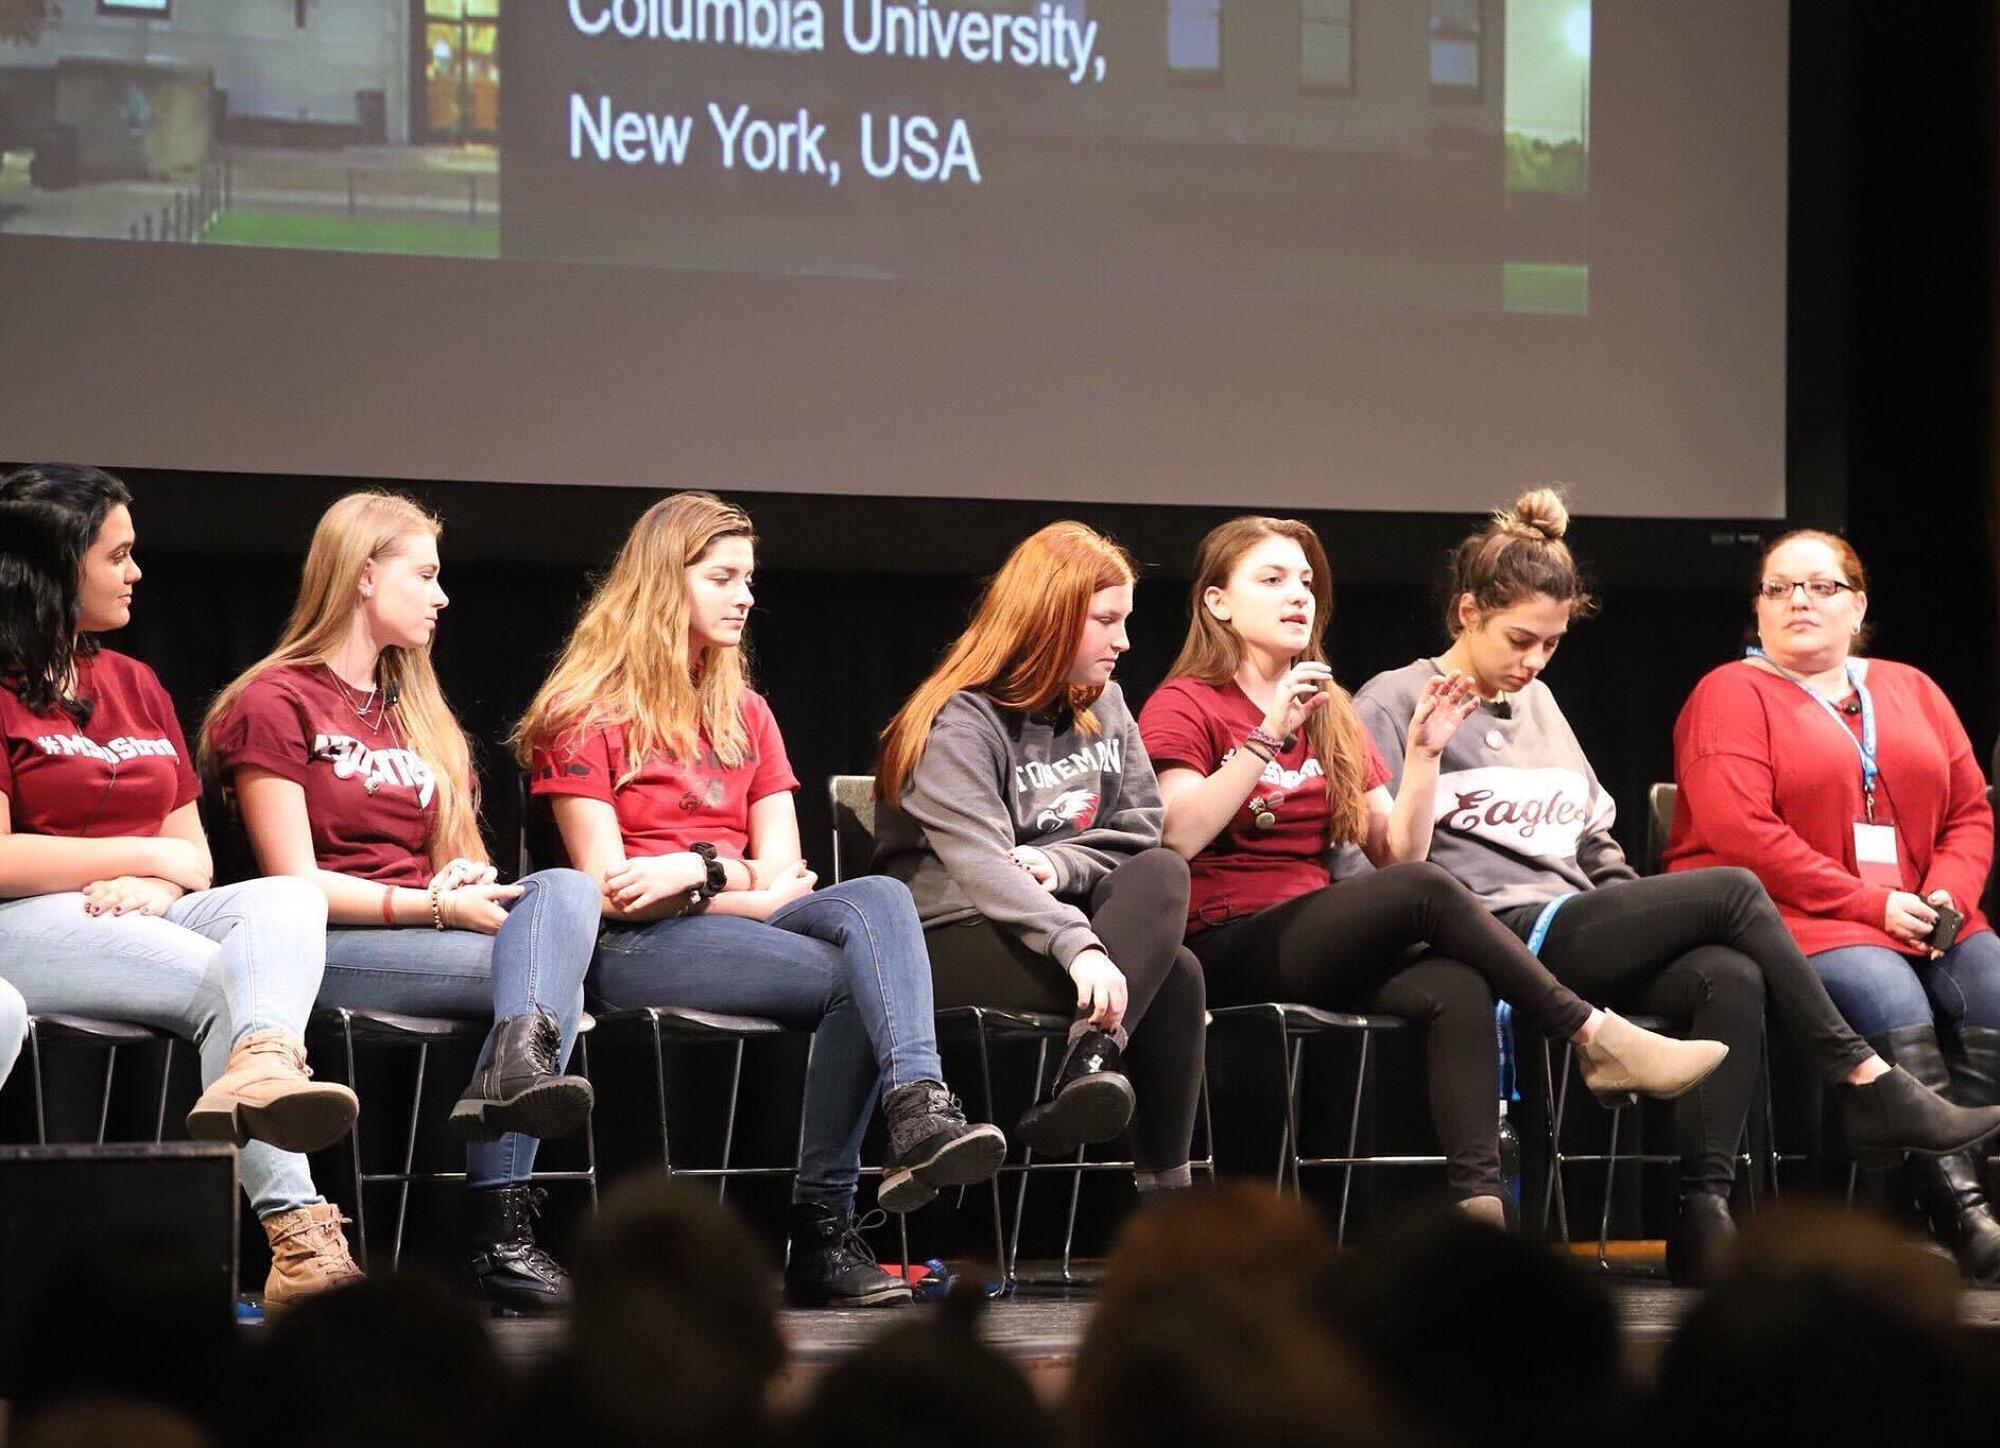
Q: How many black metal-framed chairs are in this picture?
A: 7